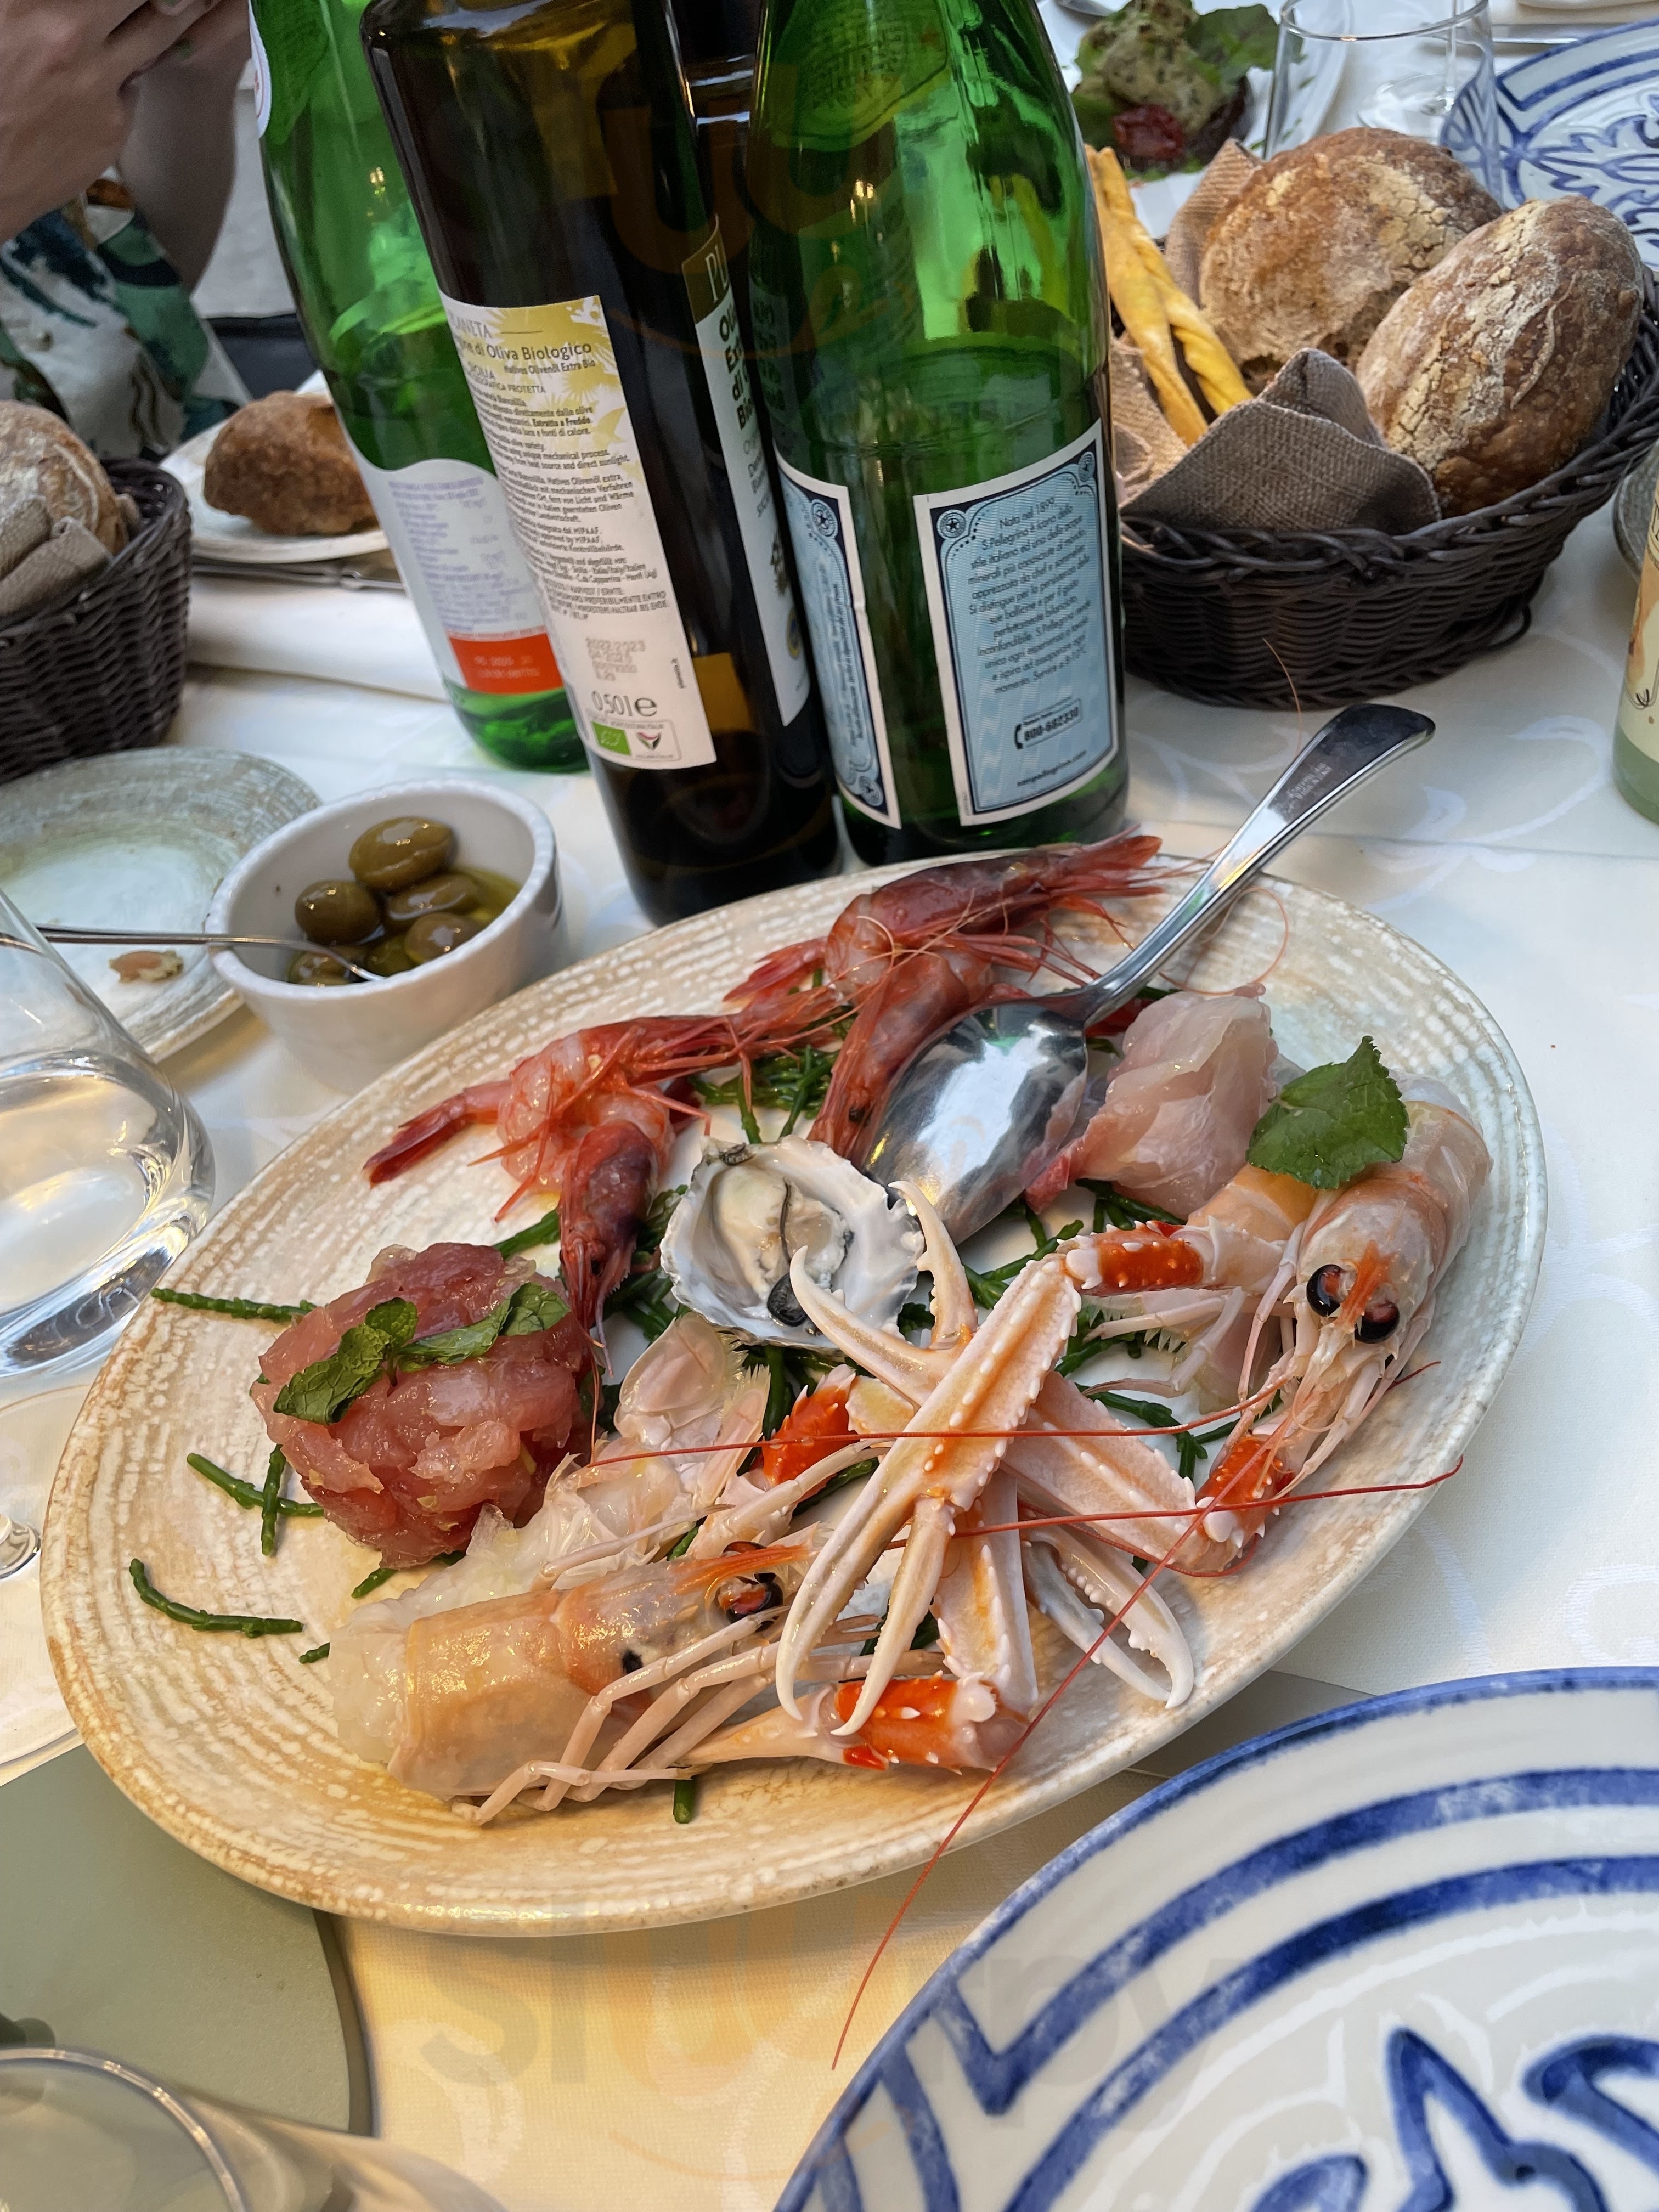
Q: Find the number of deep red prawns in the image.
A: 4